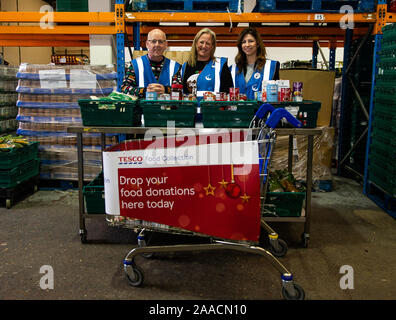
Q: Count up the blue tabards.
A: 3